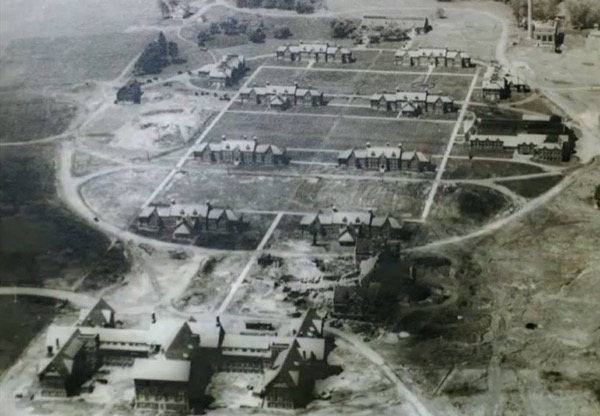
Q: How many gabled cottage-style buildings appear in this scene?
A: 8